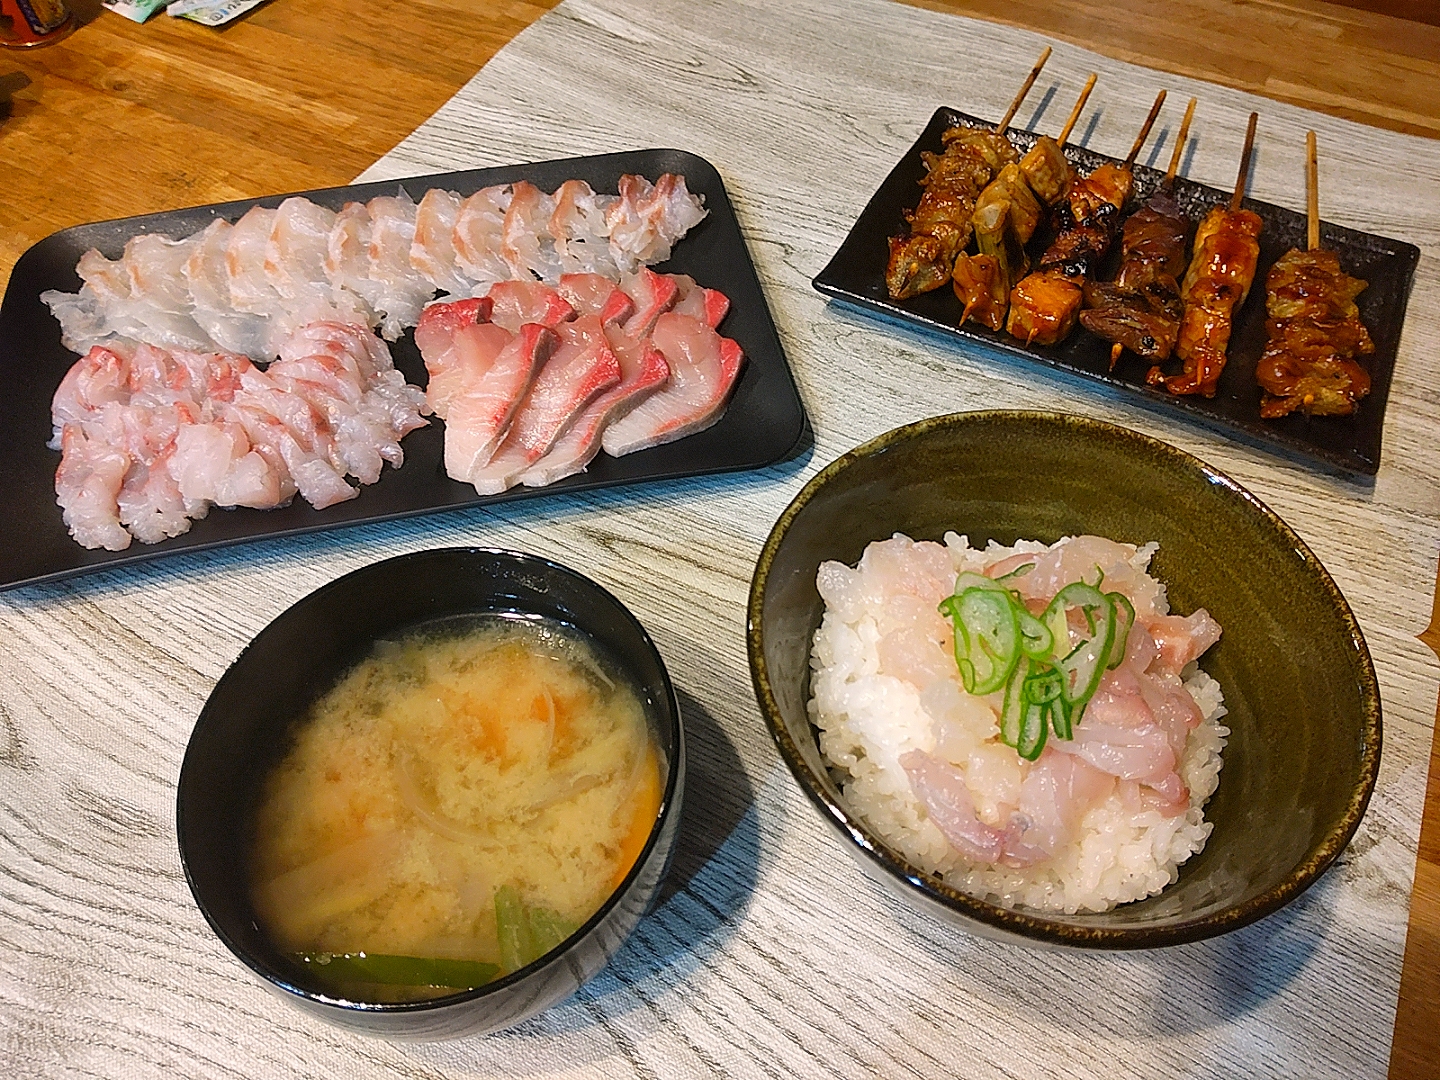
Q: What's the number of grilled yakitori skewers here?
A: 6